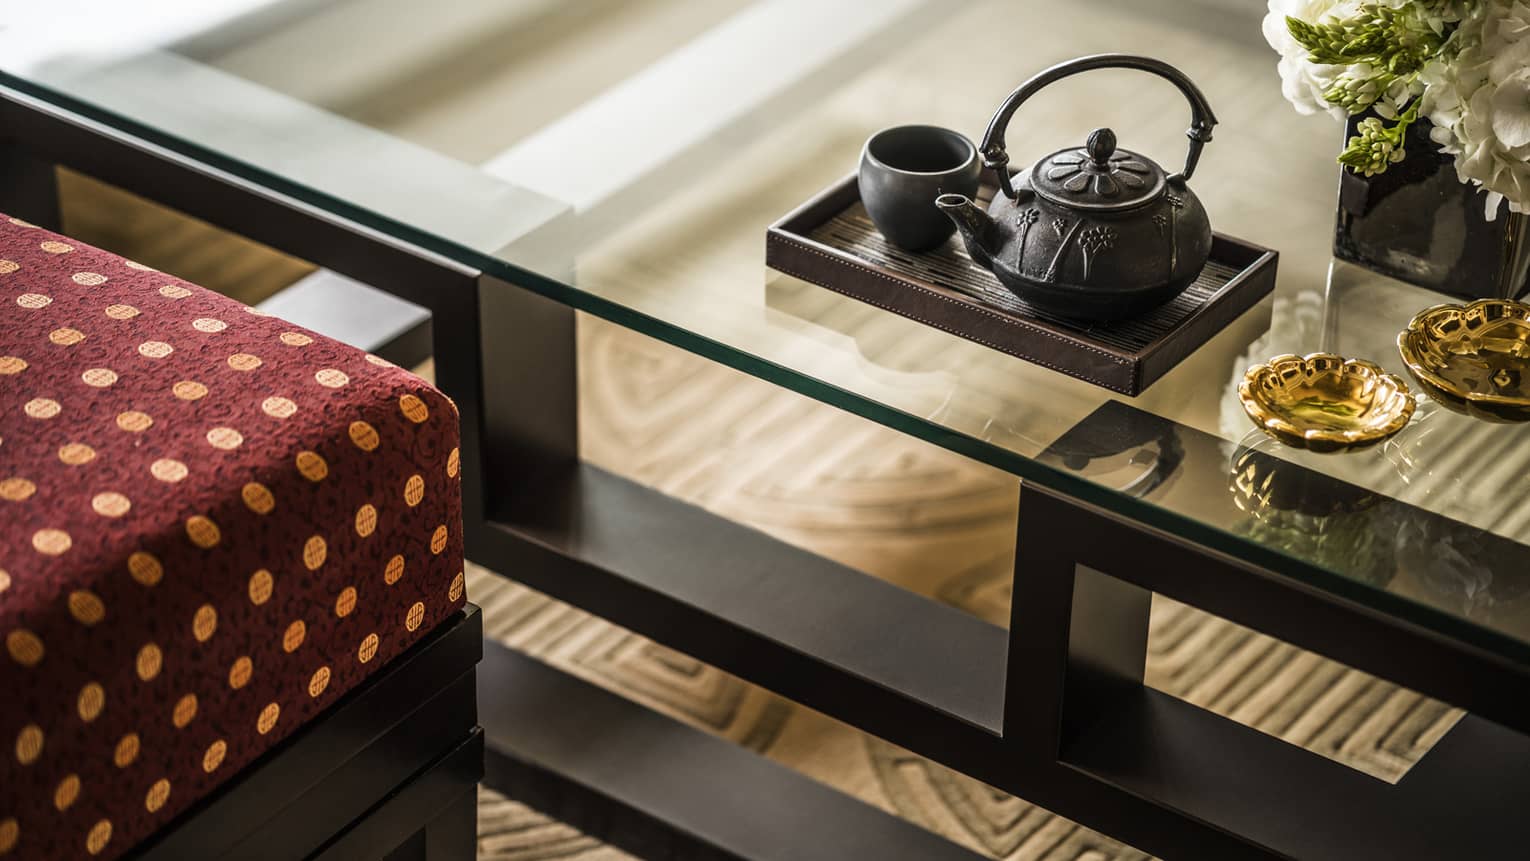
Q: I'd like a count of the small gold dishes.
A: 2